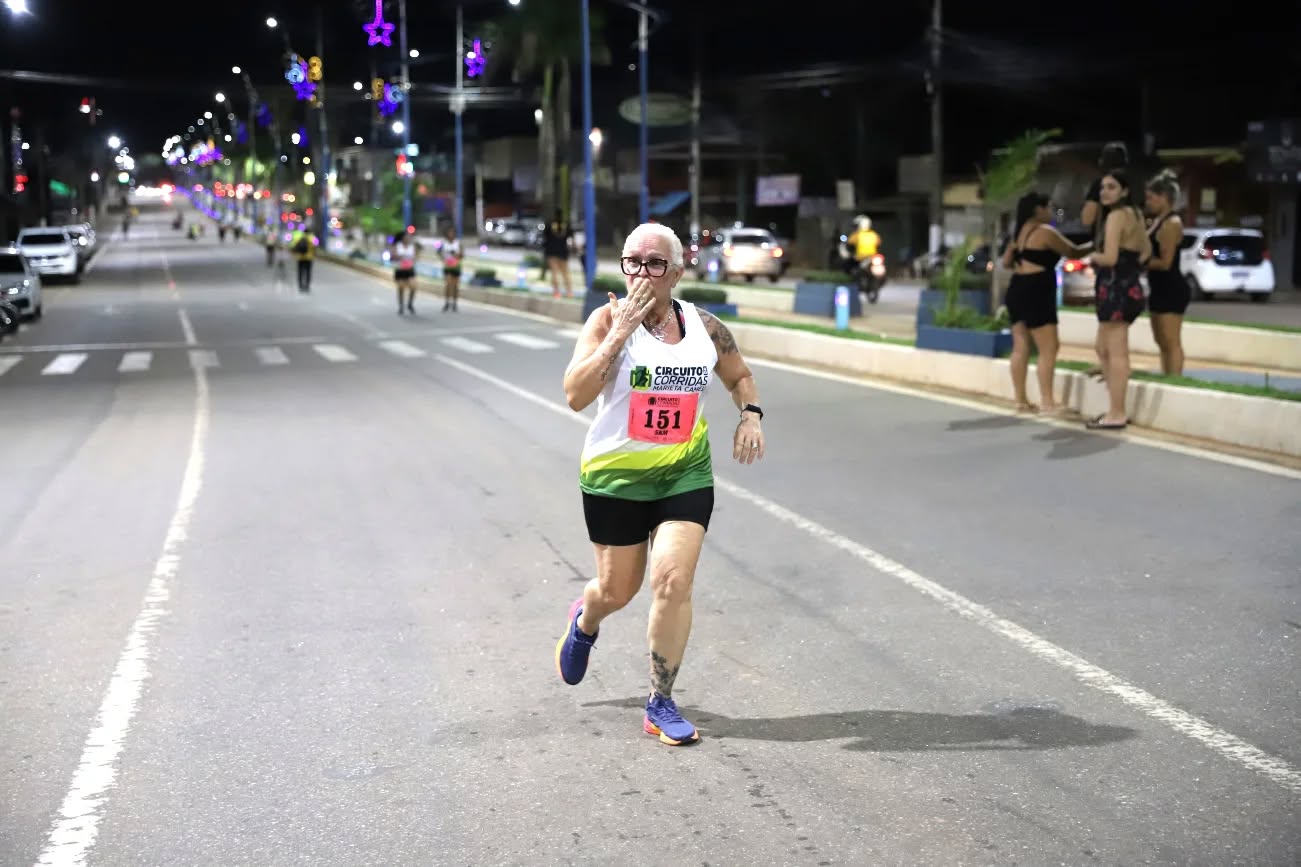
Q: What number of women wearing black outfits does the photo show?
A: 3